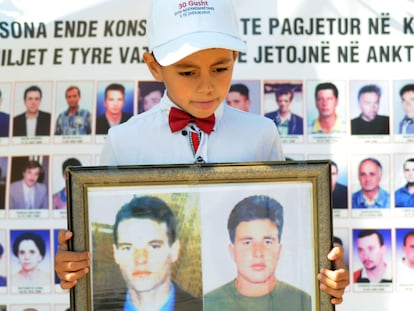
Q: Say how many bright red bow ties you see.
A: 1